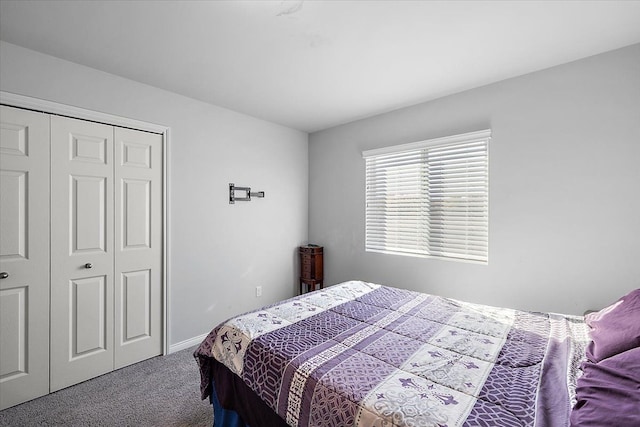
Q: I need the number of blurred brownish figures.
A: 0